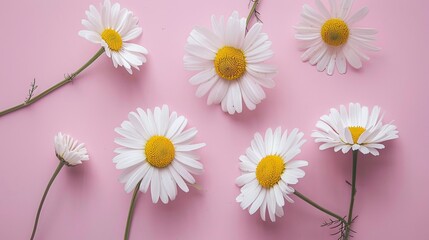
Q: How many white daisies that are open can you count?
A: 6